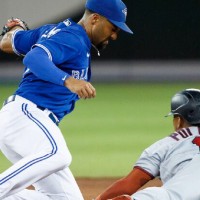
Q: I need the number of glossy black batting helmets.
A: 1